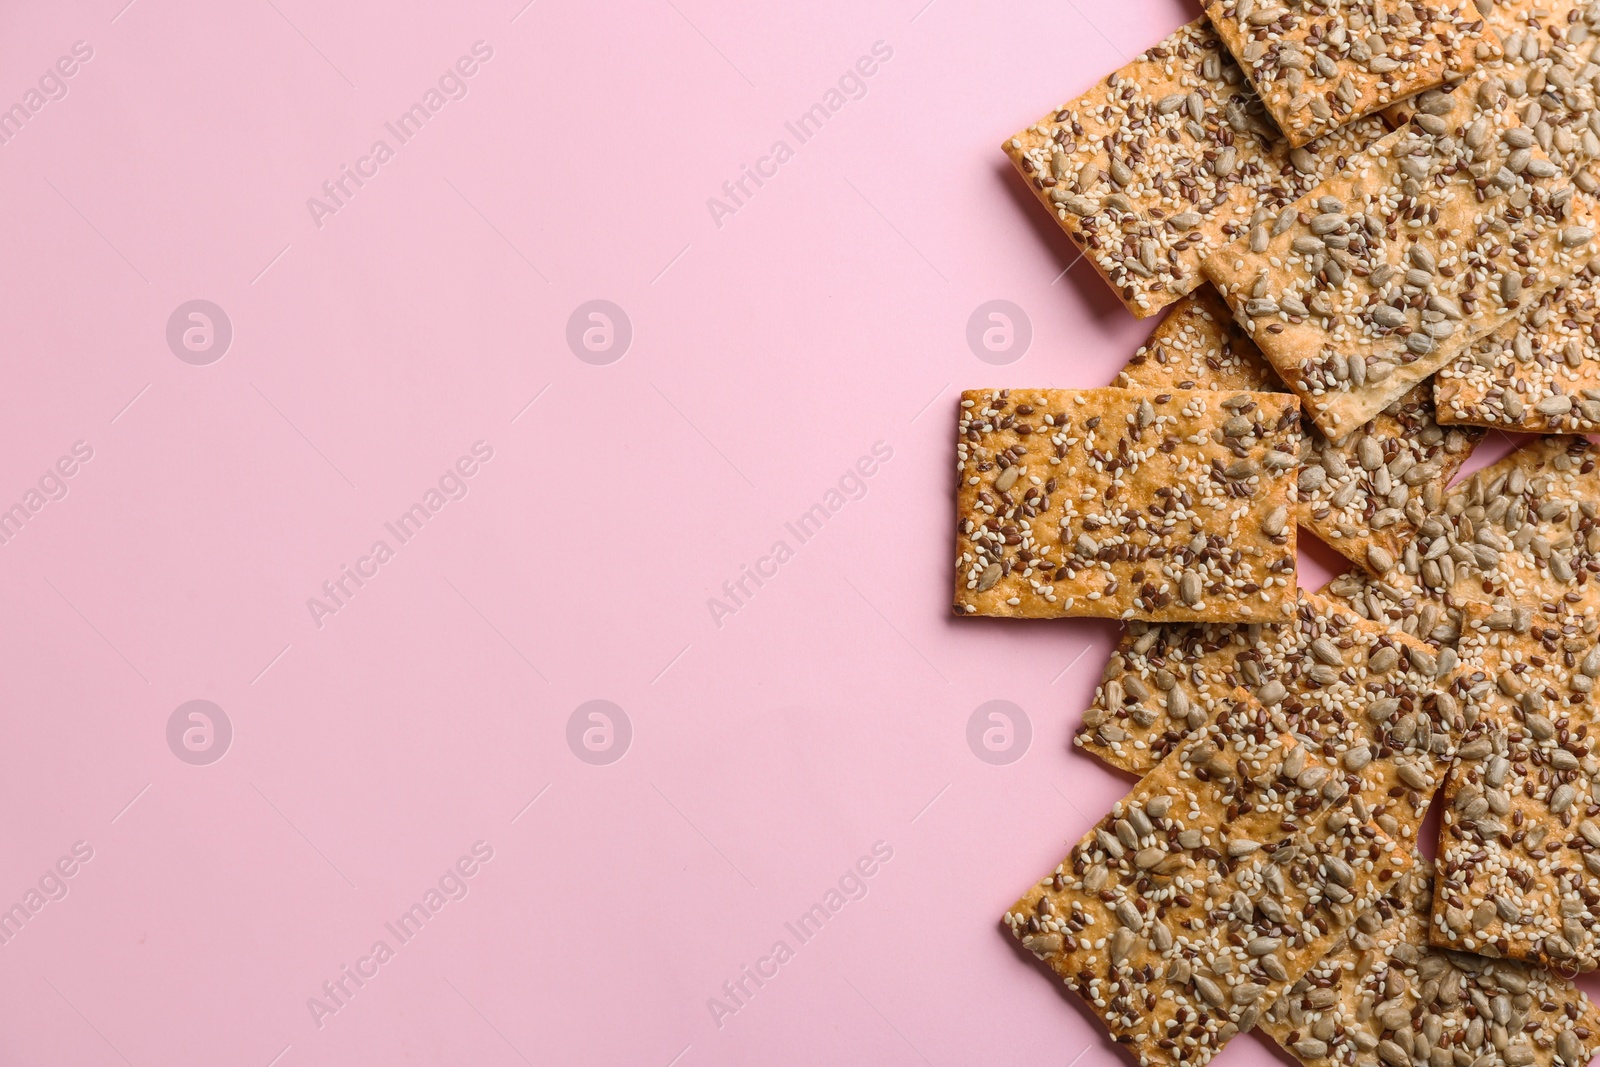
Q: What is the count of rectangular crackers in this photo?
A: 12